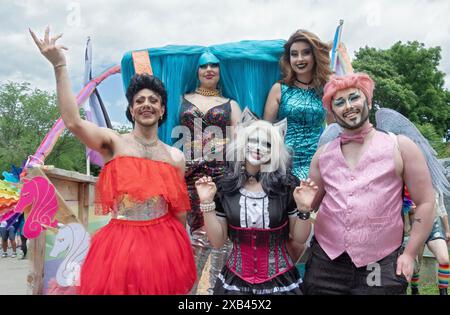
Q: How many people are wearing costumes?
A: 5